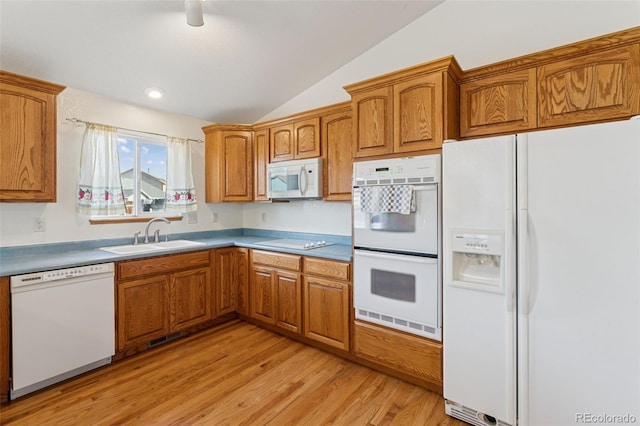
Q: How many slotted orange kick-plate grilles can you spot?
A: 0